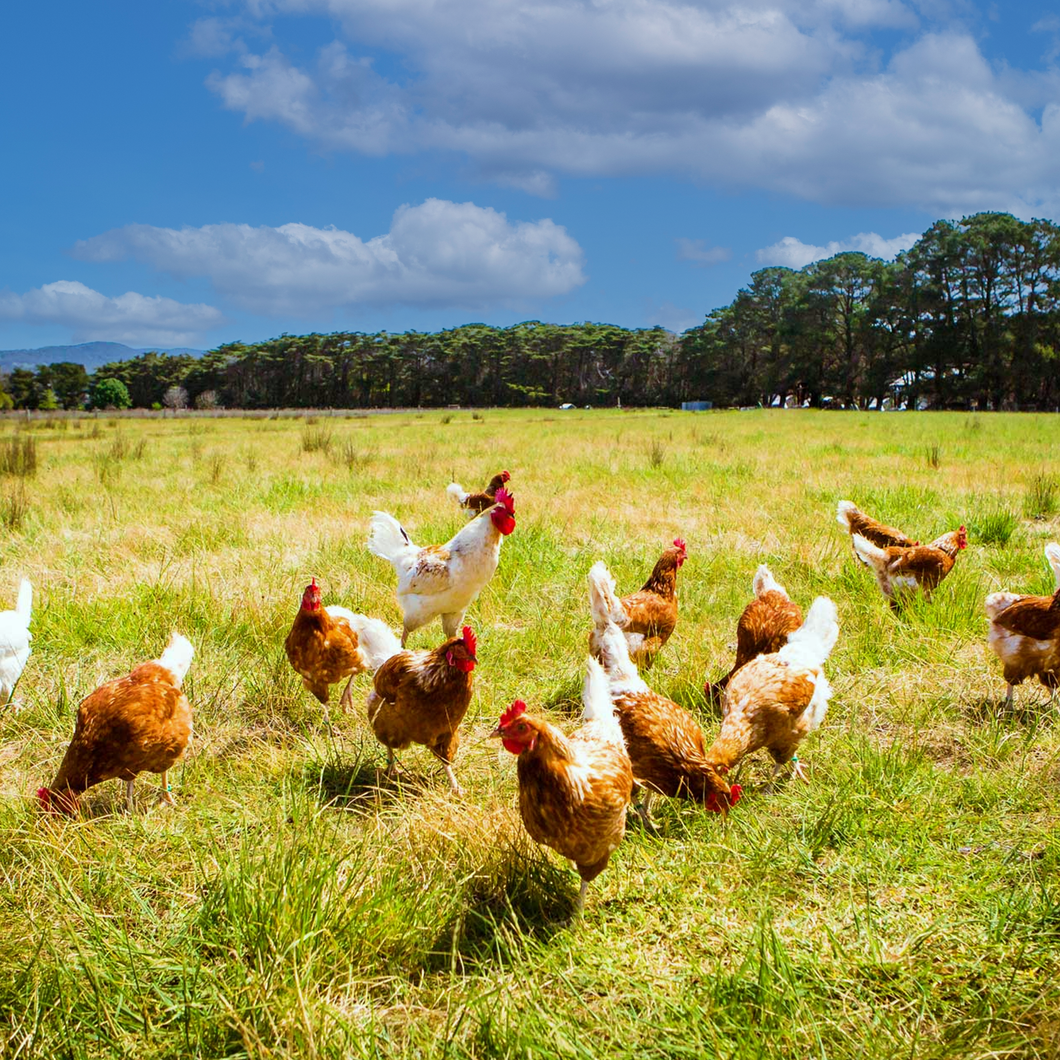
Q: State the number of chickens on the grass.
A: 14